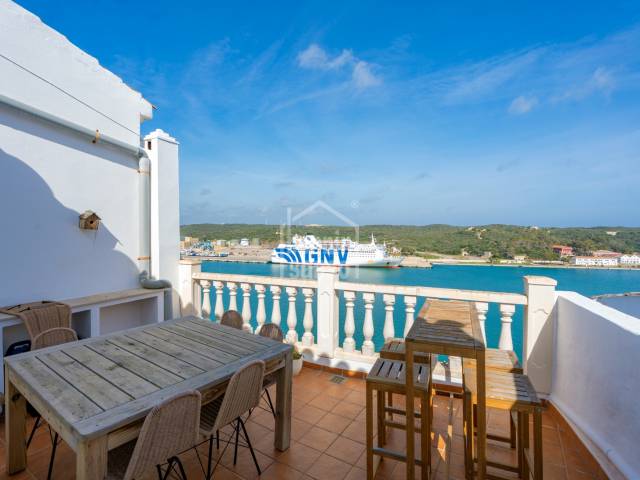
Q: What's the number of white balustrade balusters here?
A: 14